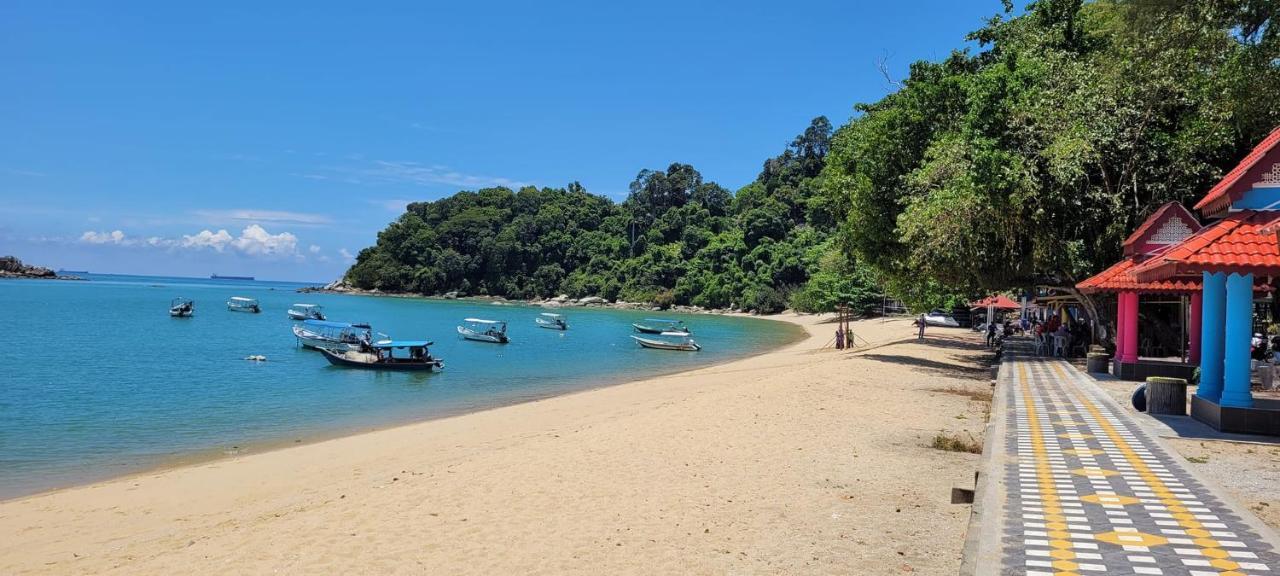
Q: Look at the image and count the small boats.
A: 9